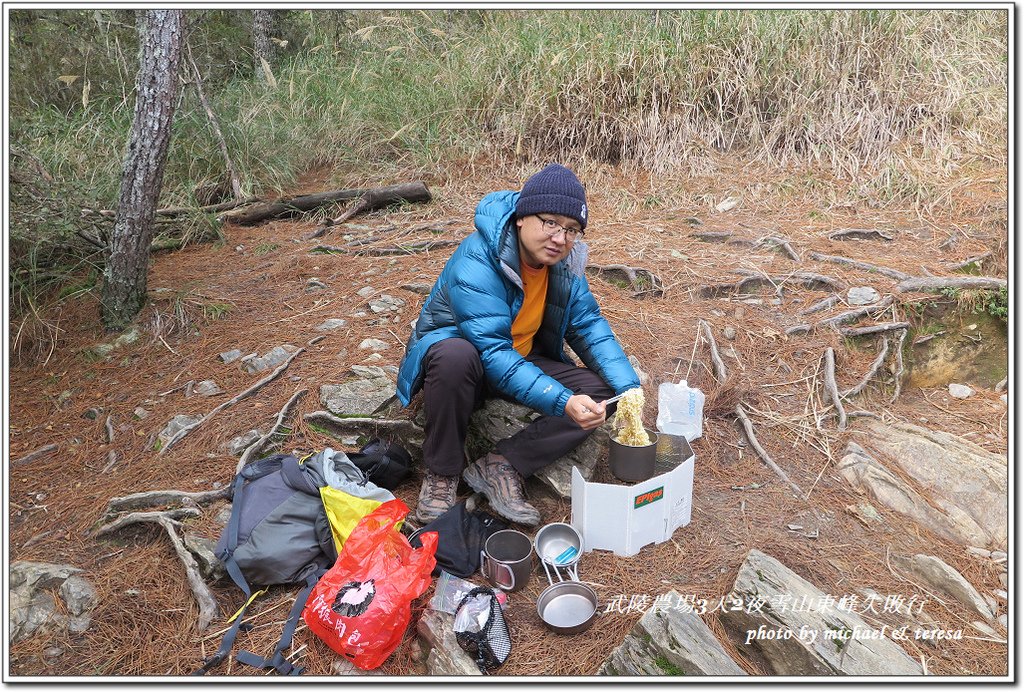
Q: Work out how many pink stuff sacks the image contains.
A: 0